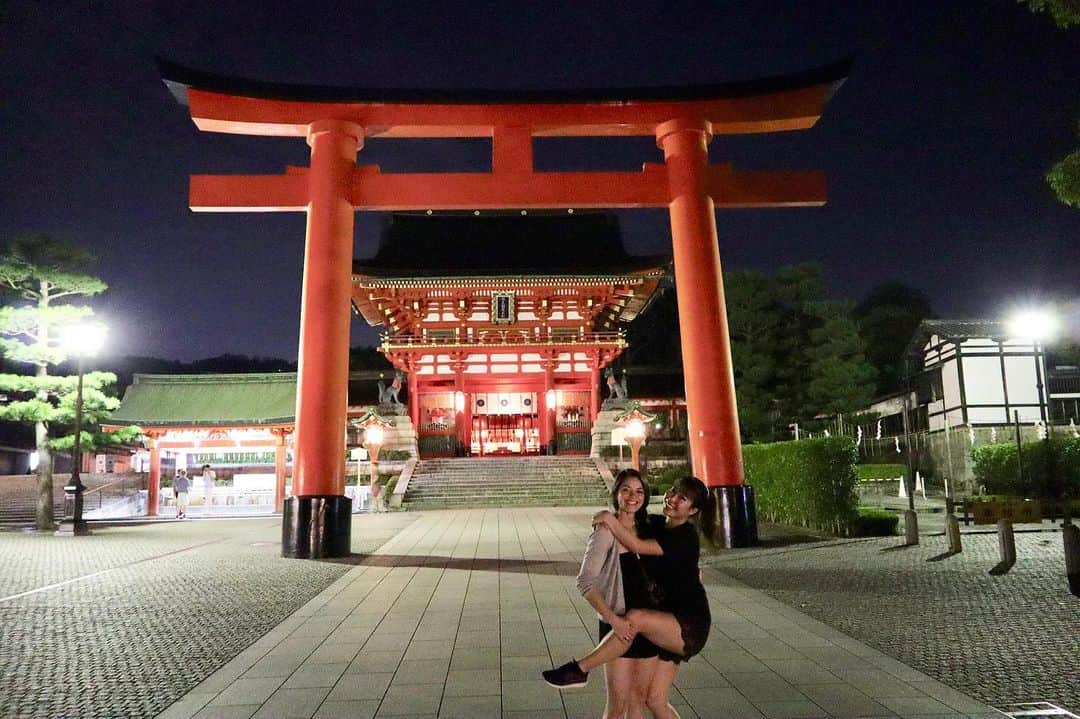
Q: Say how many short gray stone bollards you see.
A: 4